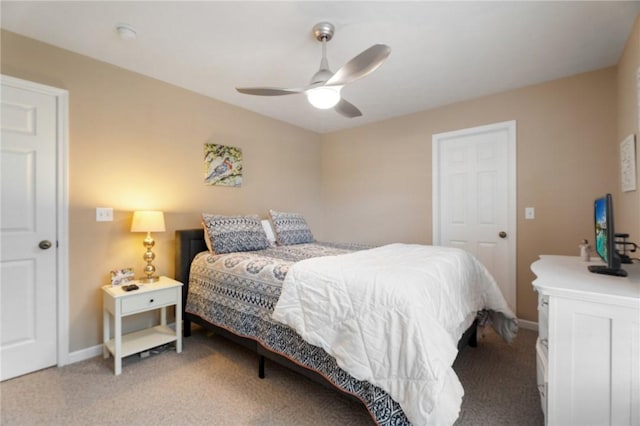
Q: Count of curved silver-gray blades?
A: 3